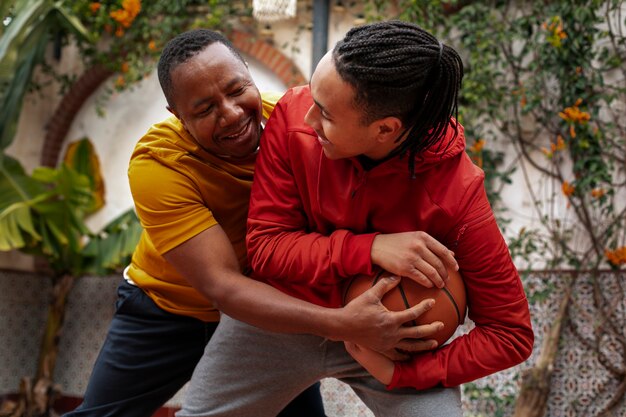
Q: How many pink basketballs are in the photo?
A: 0